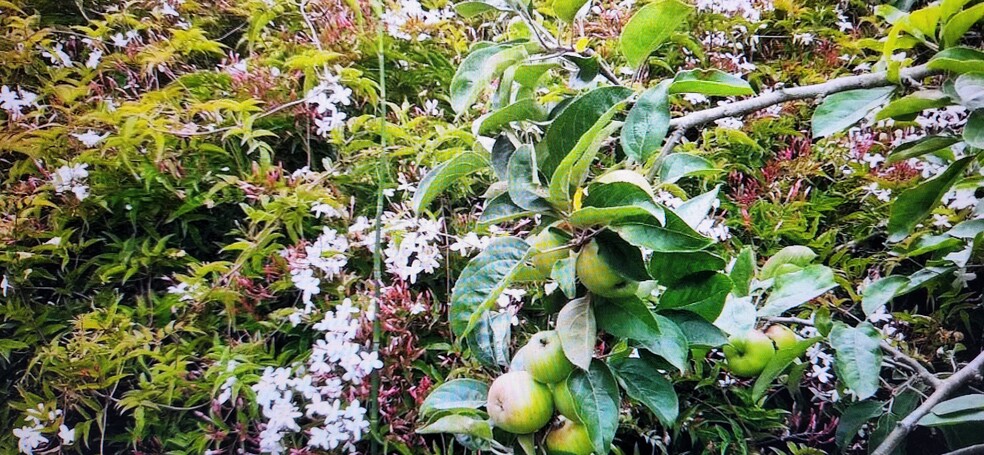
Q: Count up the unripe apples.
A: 8